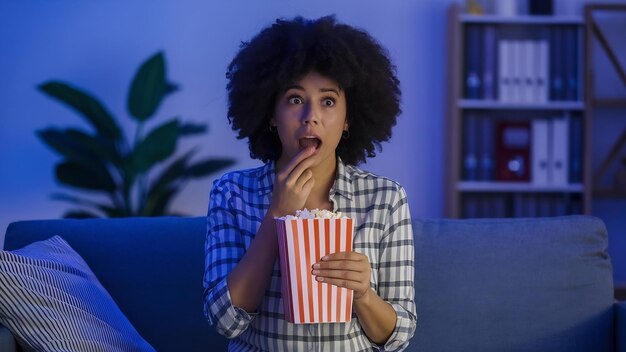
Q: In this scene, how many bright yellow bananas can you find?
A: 0